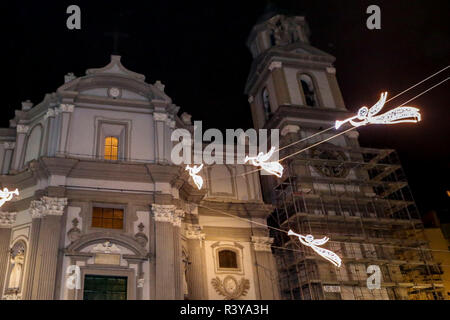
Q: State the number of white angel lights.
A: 5